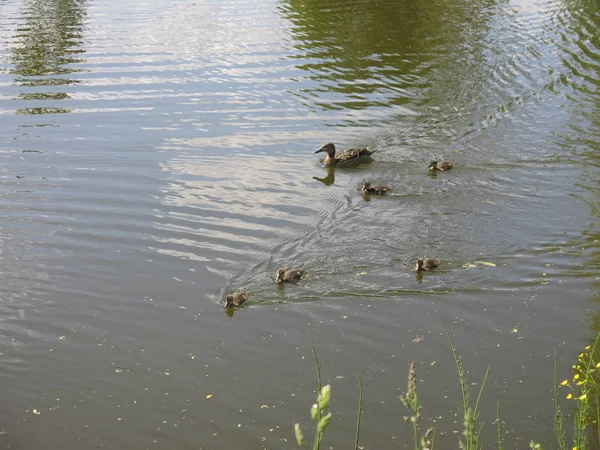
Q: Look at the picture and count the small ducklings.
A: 5